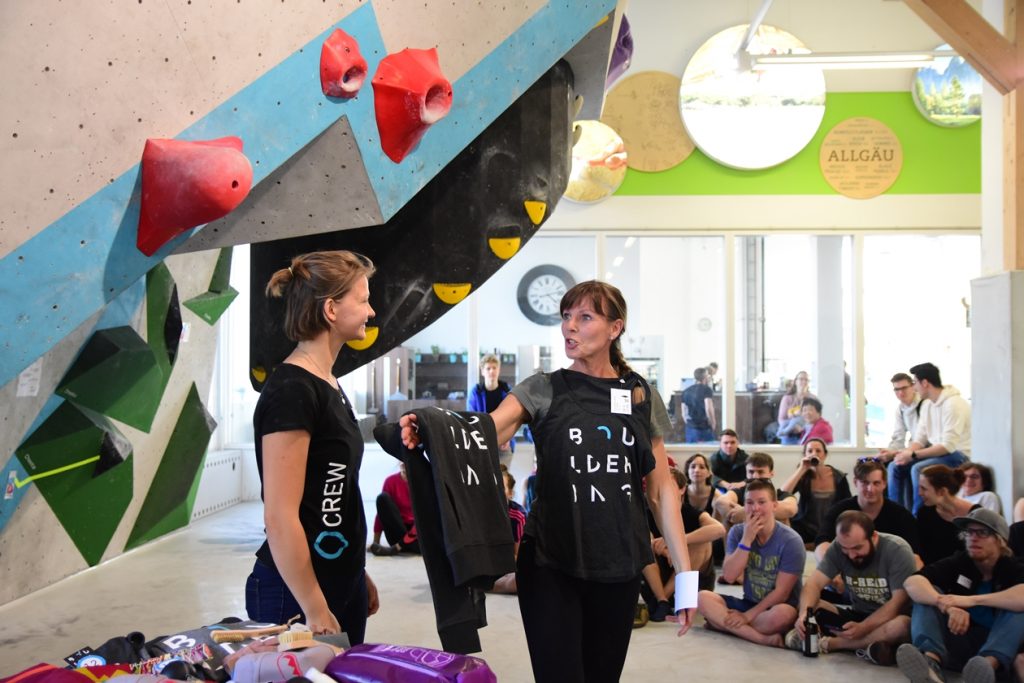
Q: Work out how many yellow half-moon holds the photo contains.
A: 5